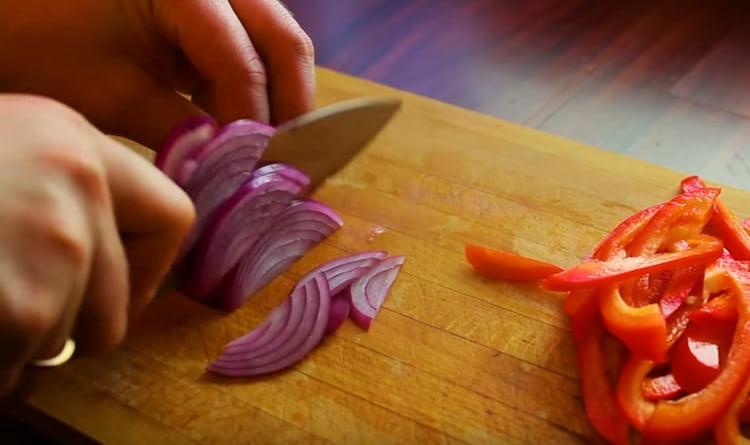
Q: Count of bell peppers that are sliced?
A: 1